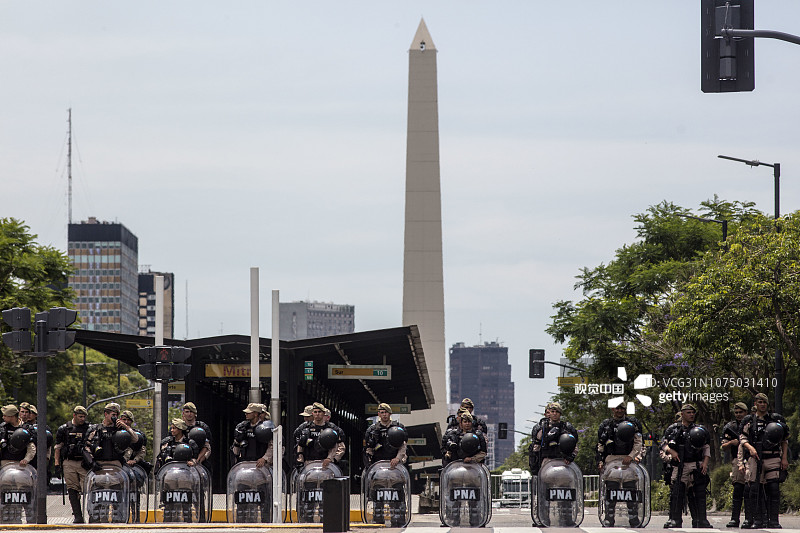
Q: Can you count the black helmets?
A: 14